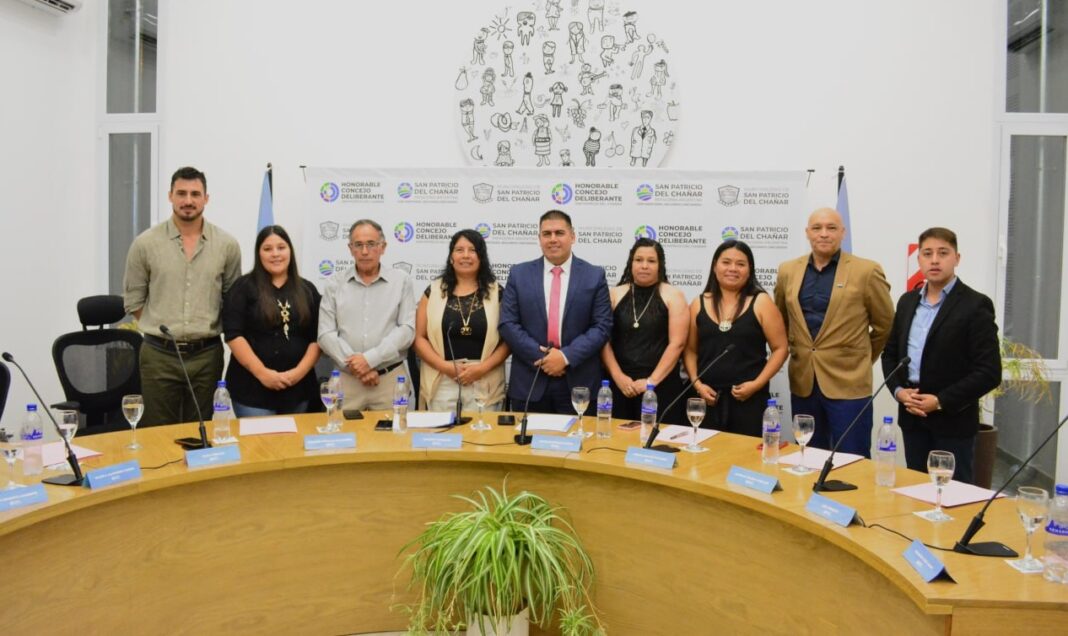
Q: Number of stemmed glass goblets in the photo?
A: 10